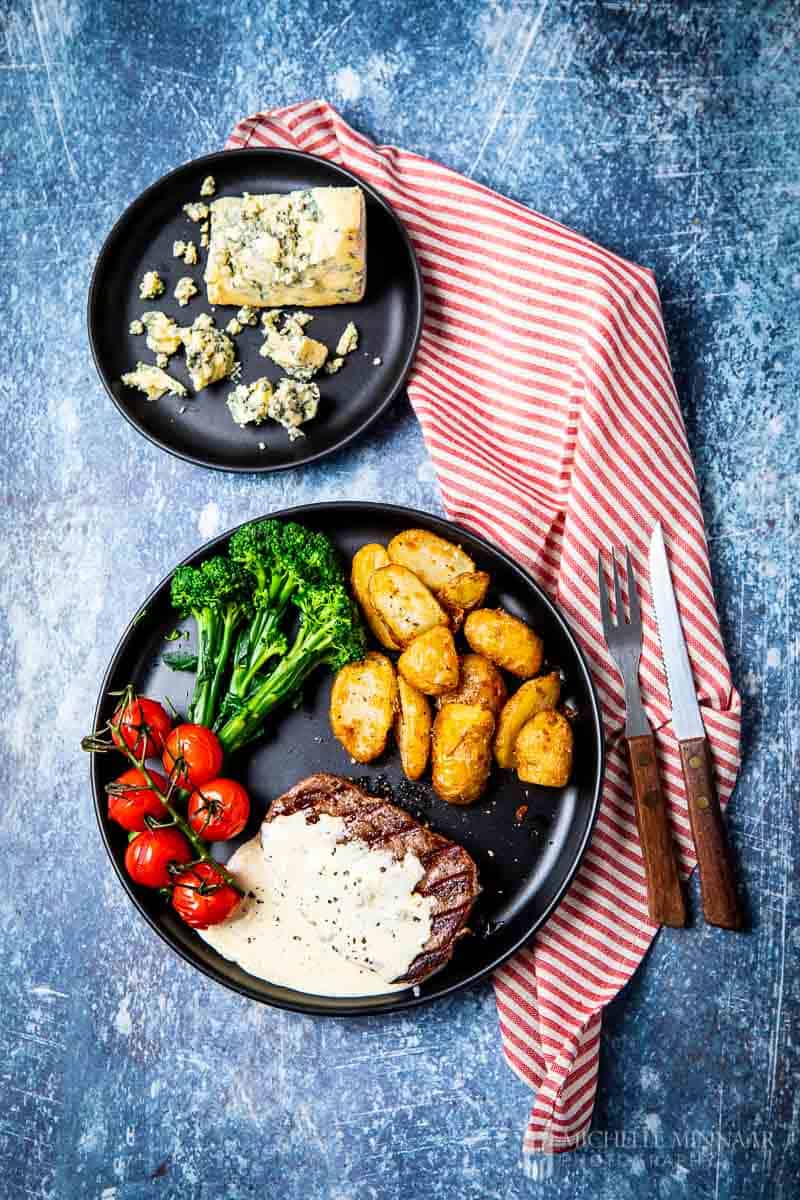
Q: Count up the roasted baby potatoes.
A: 12